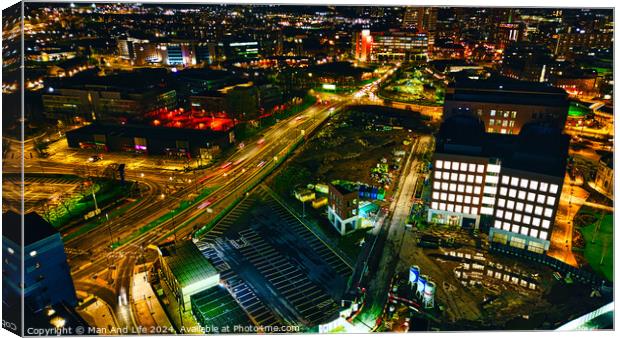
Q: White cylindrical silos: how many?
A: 3